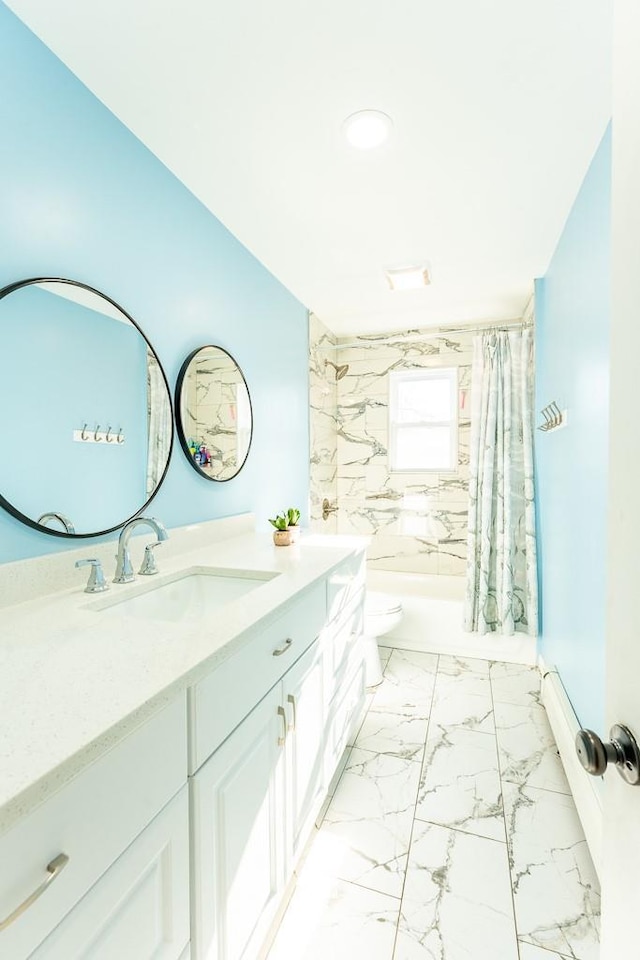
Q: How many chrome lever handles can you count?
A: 2